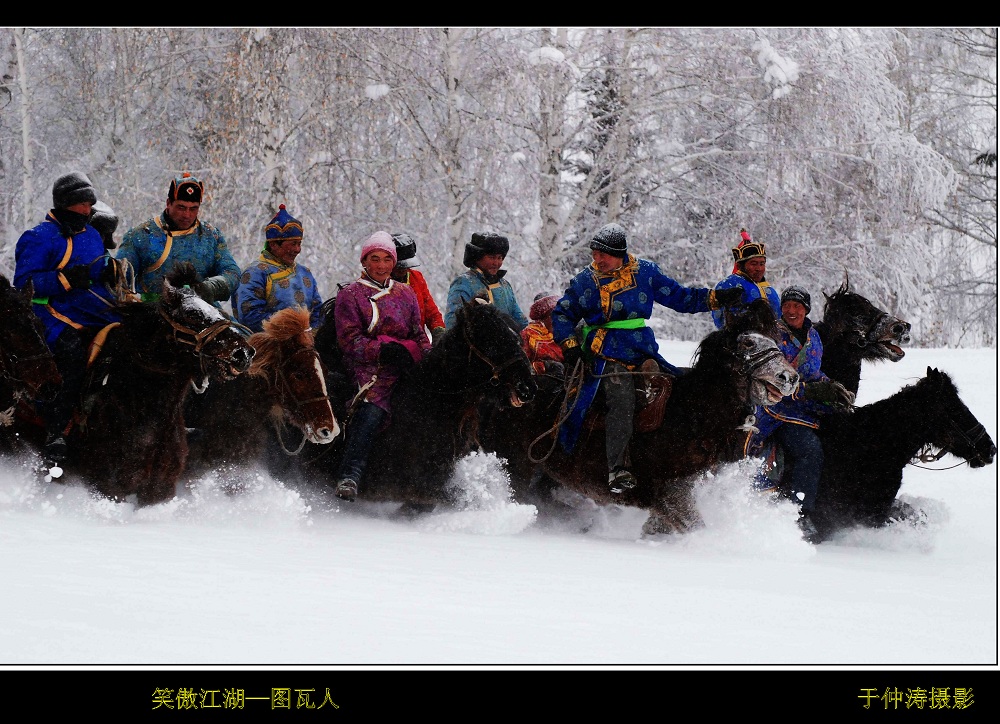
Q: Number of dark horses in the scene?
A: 6